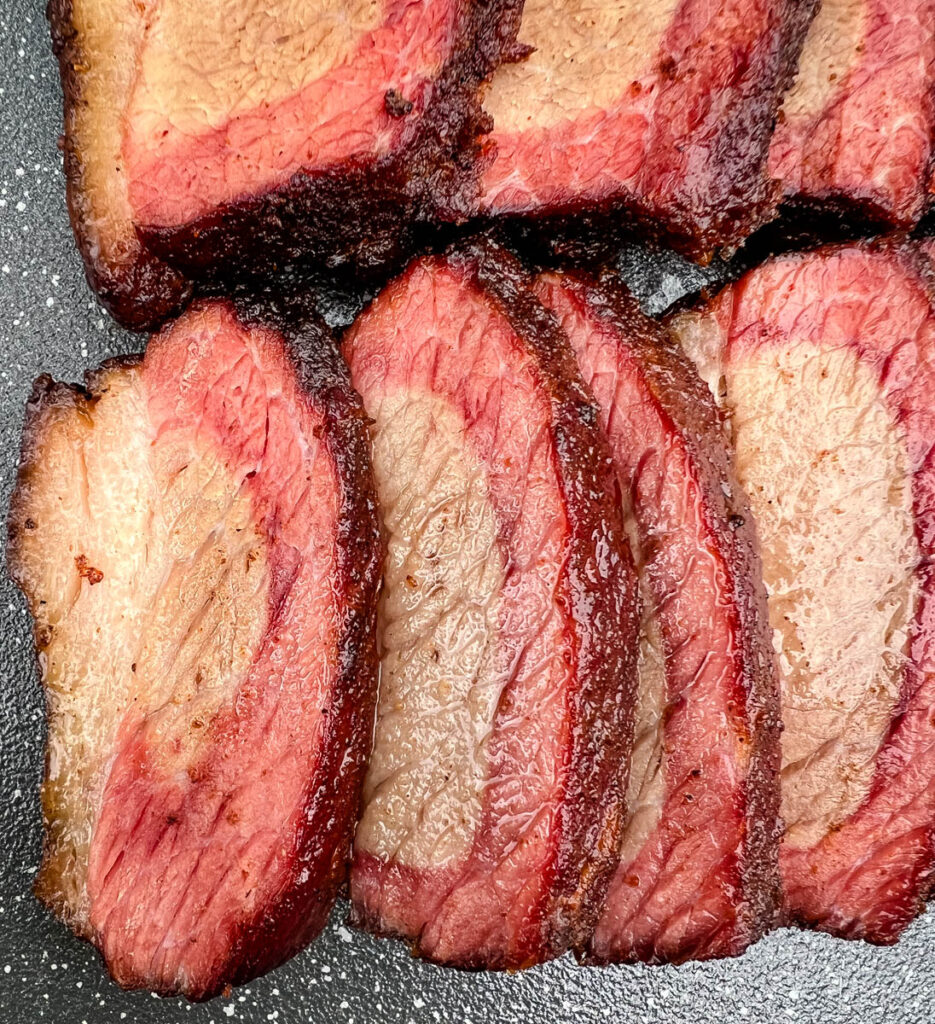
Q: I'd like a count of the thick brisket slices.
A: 7